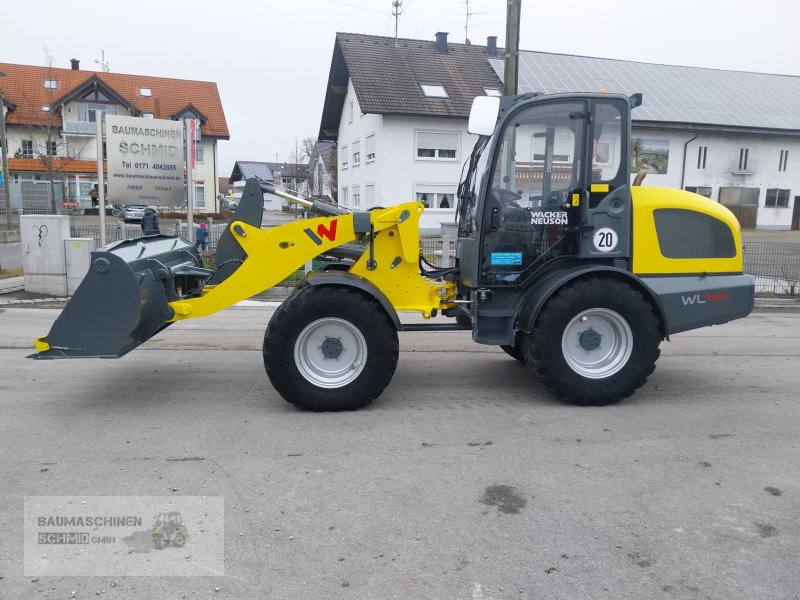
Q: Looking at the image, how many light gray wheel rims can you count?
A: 2